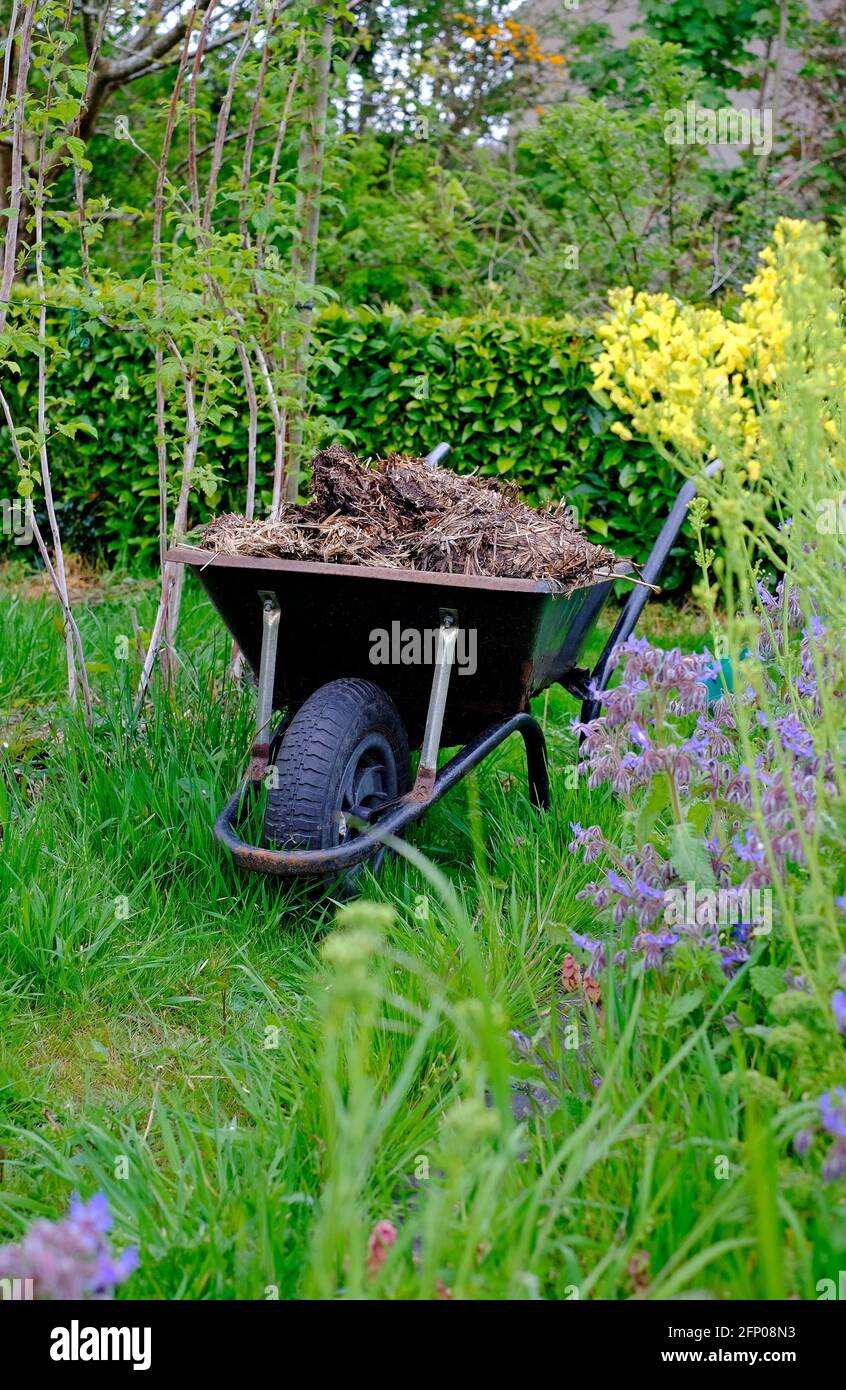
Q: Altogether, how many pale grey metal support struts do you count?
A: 2